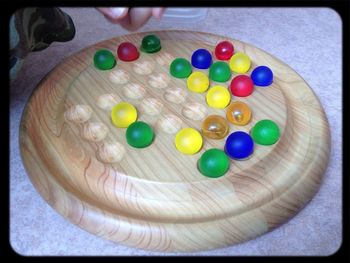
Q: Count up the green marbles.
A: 7